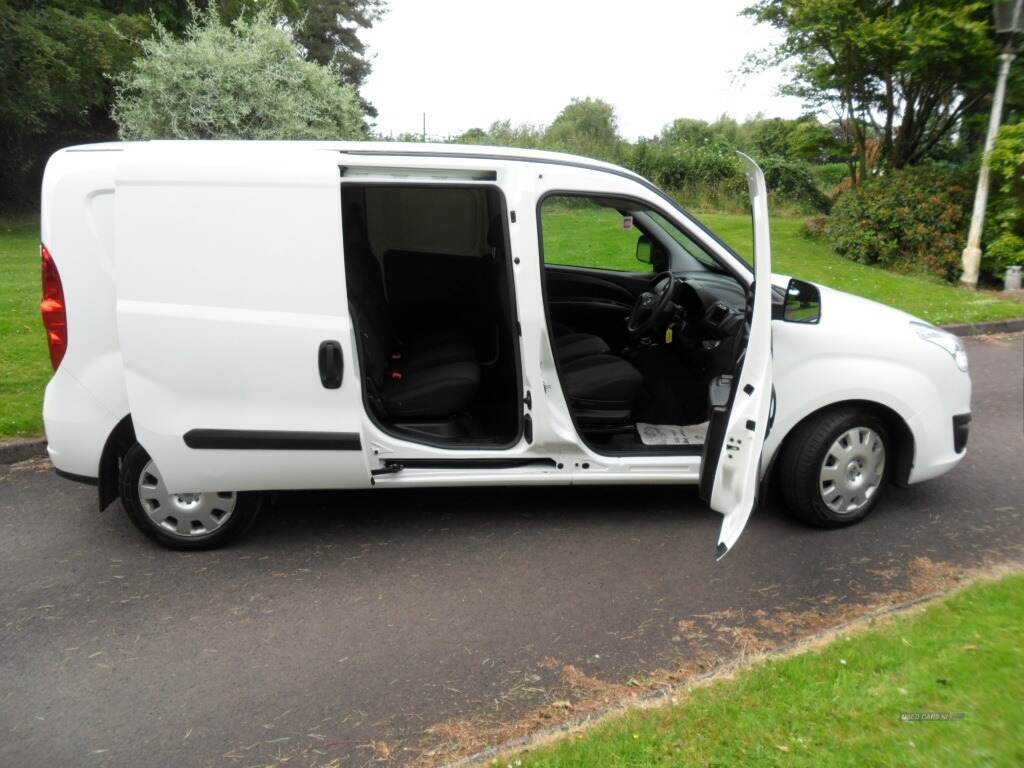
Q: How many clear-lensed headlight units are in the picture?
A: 1